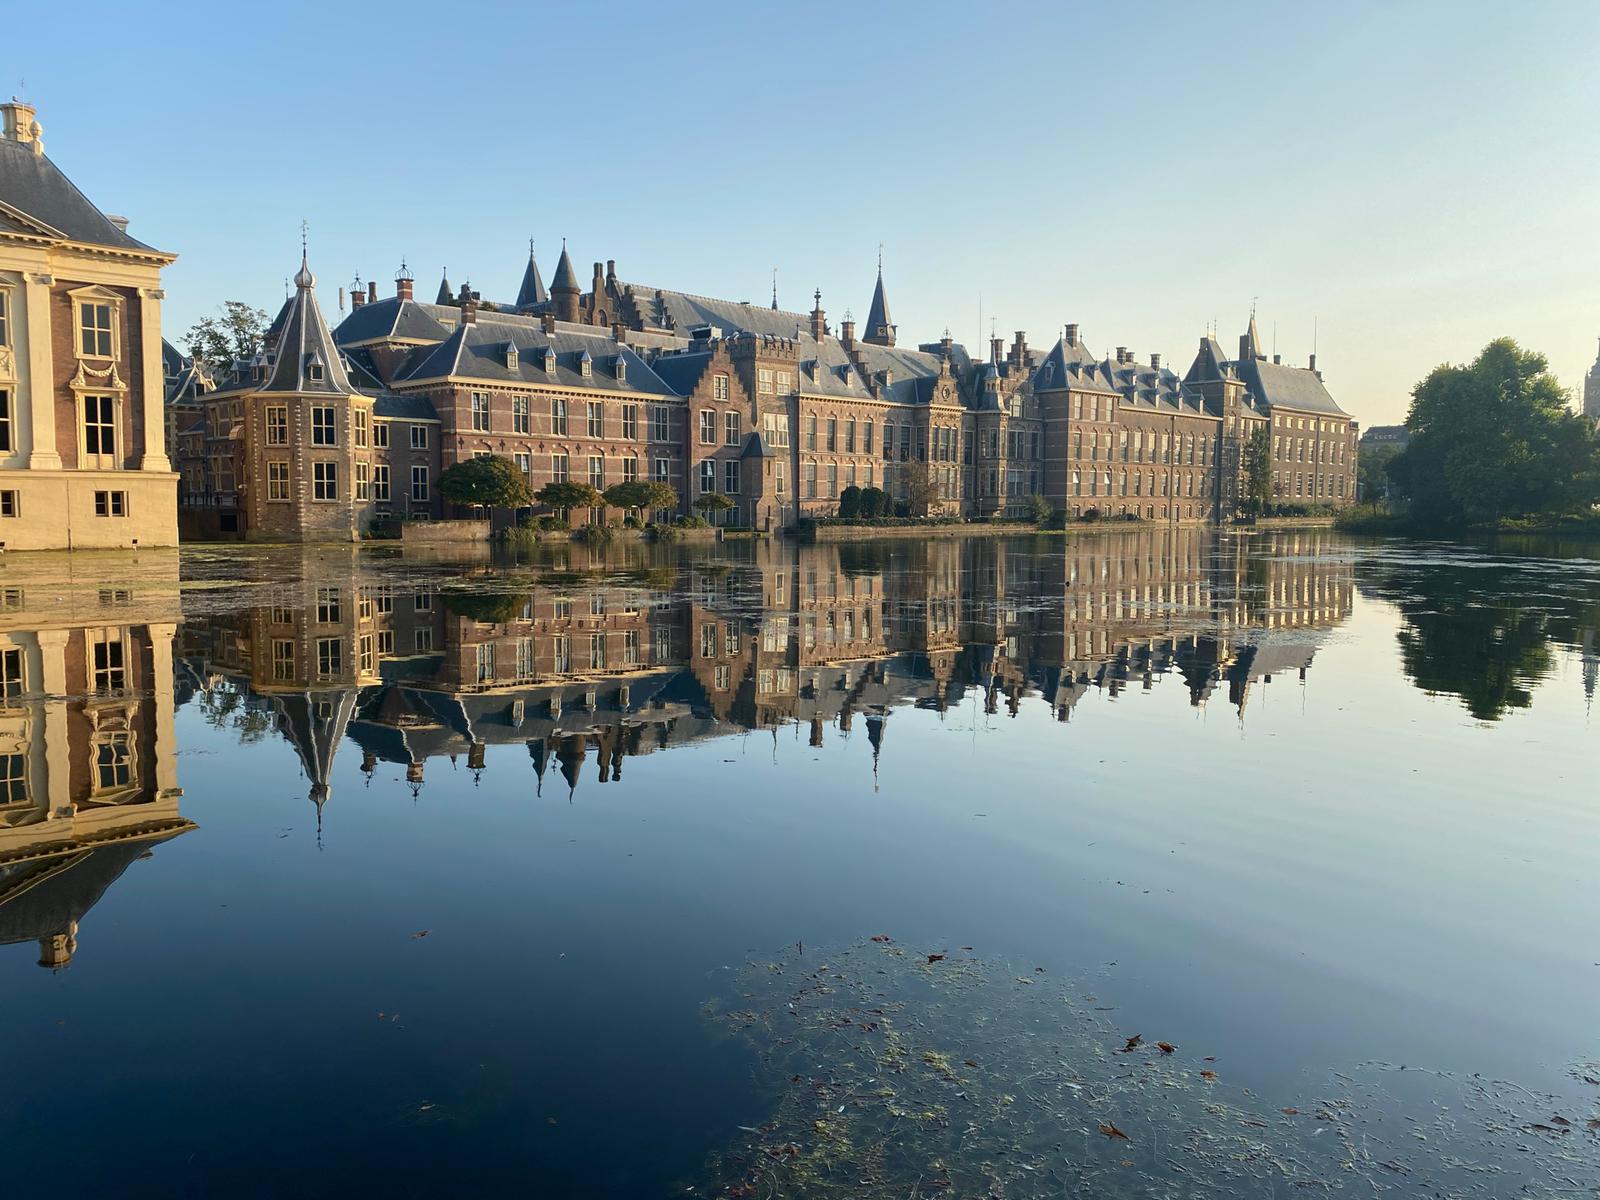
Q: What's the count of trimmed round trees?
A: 4